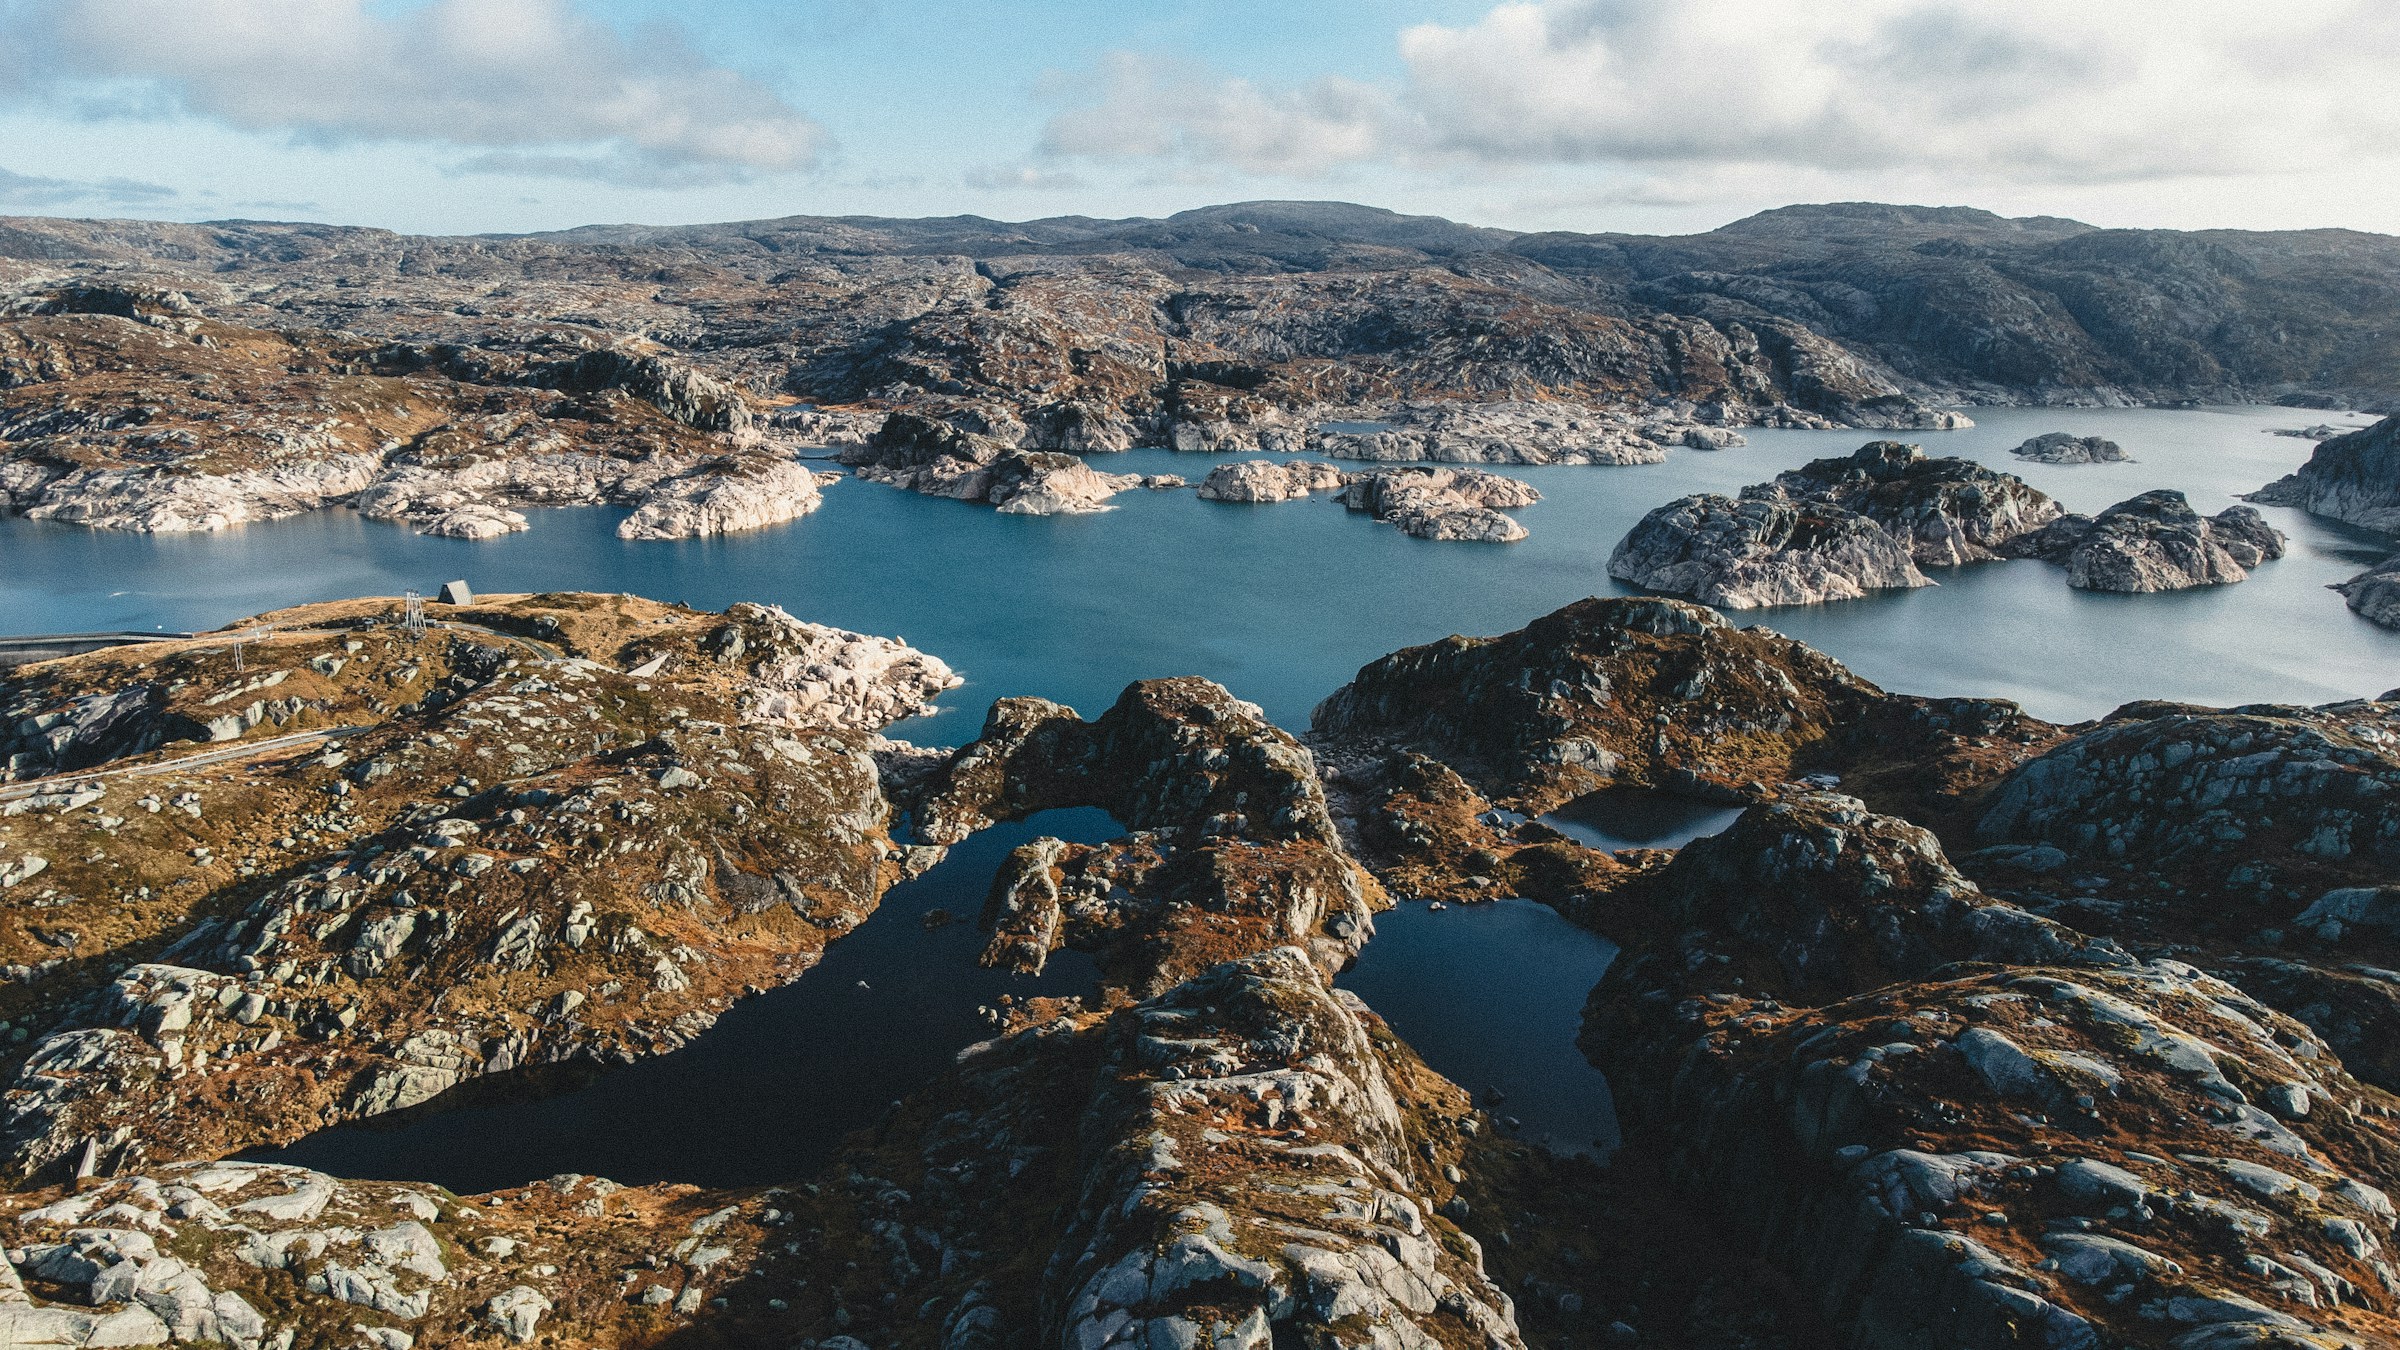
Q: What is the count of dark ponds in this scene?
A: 3